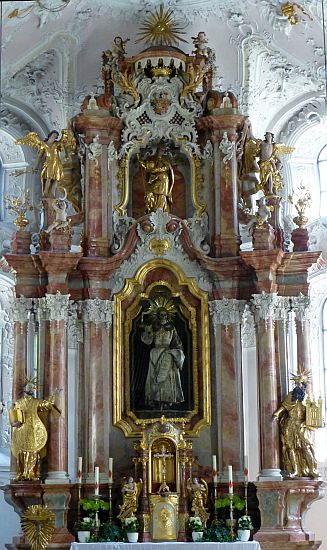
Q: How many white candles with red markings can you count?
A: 6